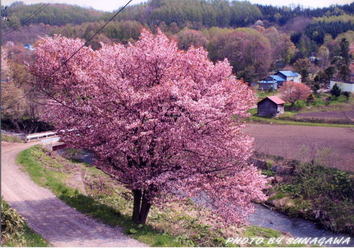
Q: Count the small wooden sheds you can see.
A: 1